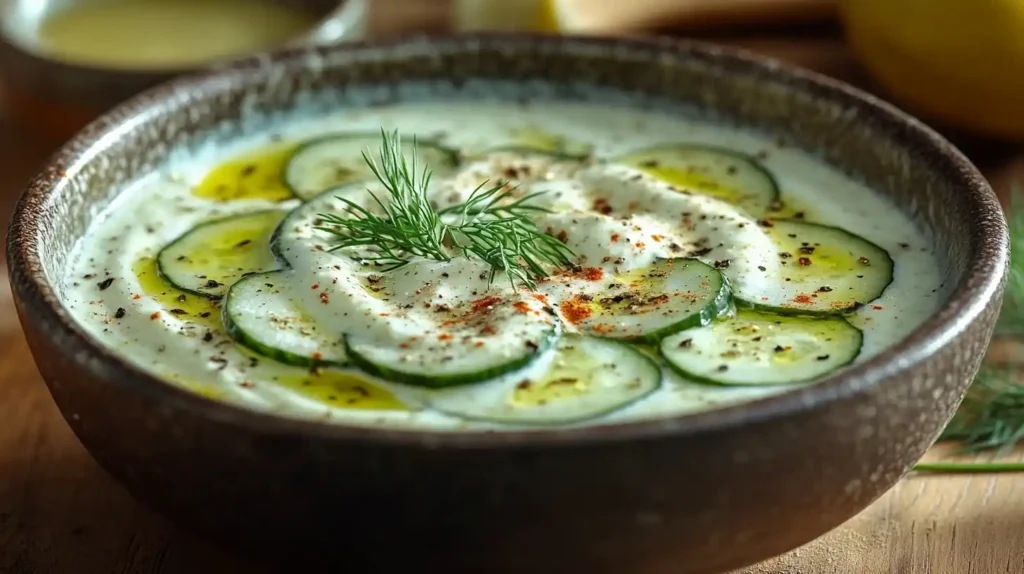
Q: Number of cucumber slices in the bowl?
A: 11